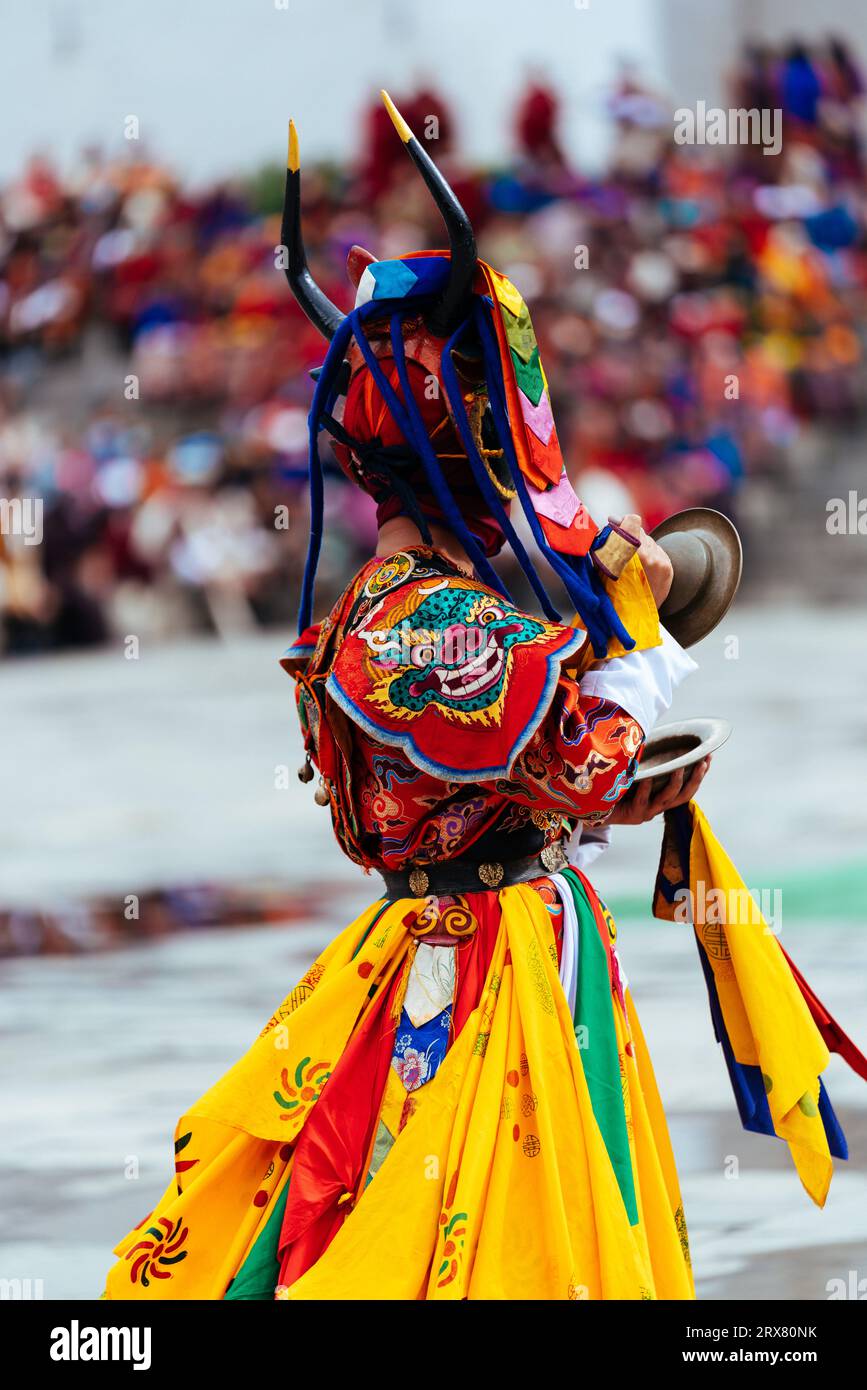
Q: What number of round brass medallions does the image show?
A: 3